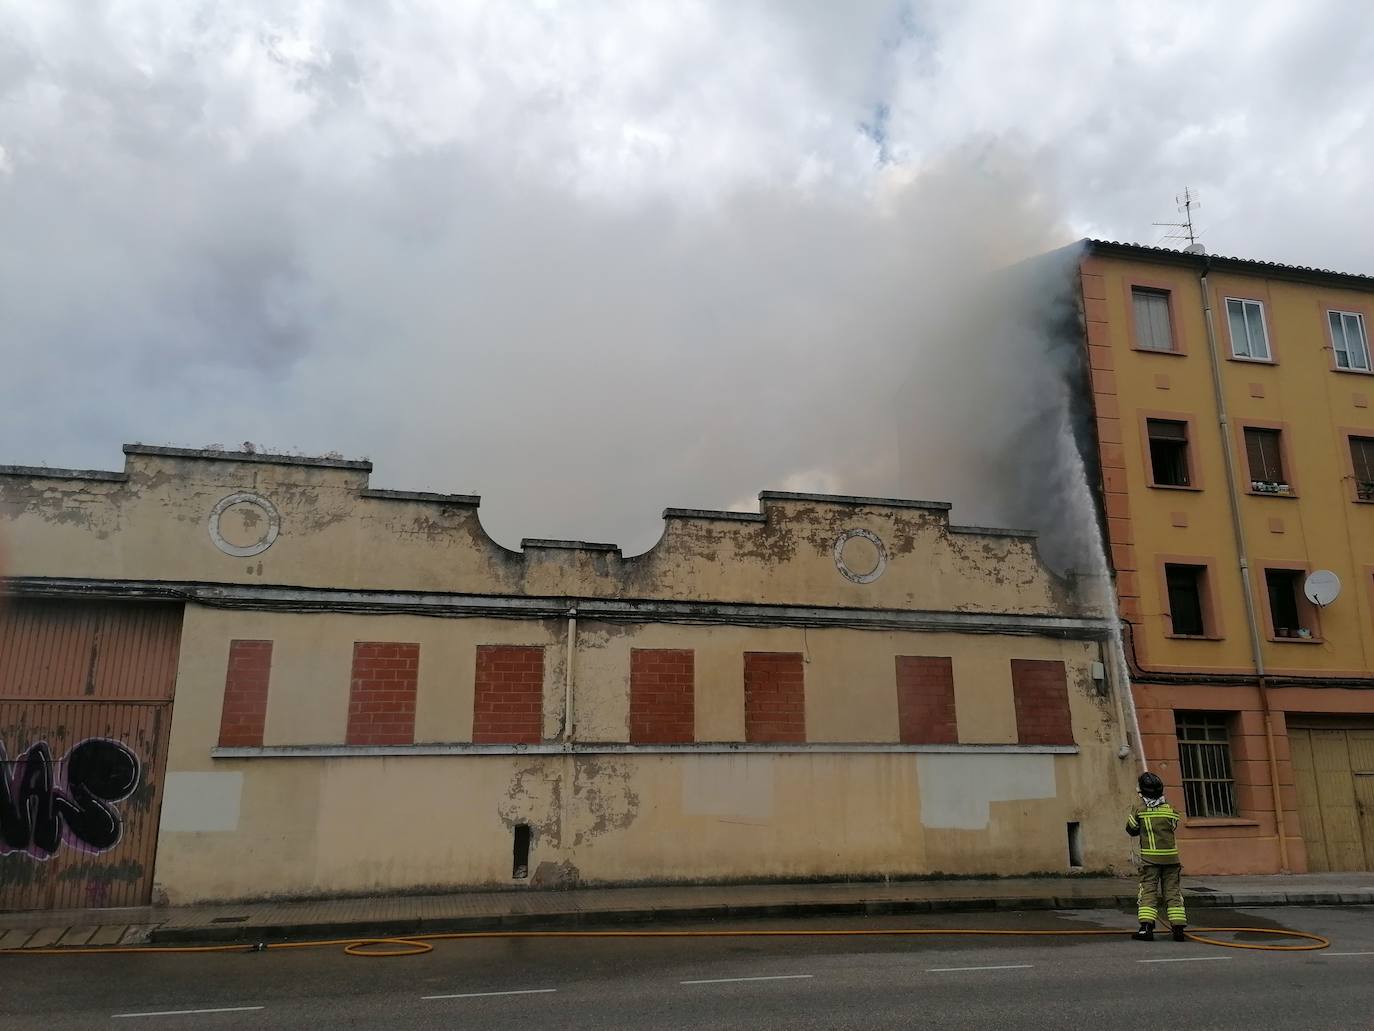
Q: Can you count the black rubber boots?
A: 2